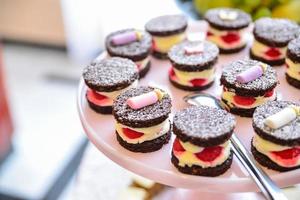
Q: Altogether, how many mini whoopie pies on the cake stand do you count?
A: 11